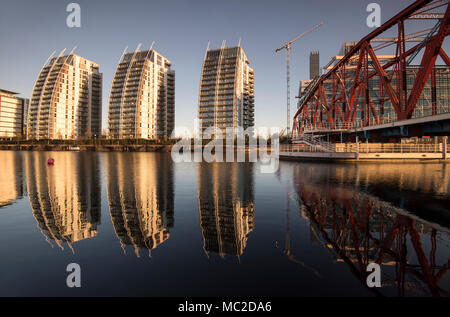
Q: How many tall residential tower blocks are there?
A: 3